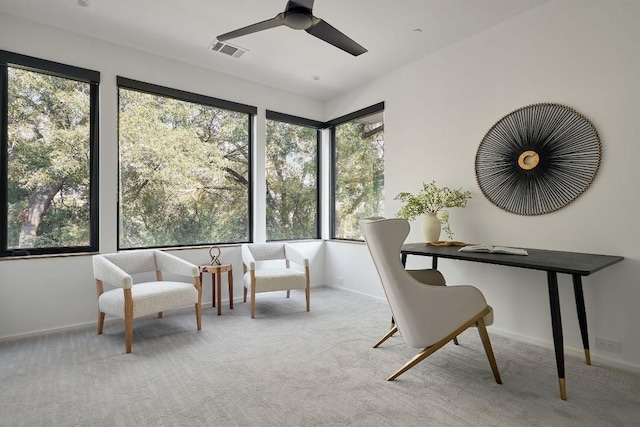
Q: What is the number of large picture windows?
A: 4